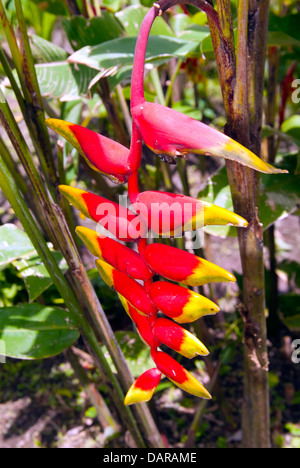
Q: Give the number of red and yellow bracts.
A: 12